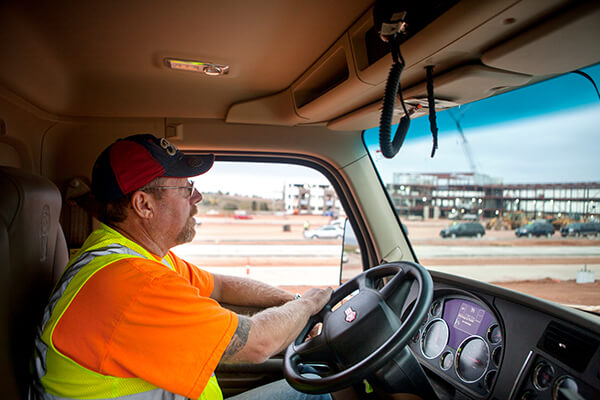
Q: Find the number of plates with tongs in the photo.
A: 0